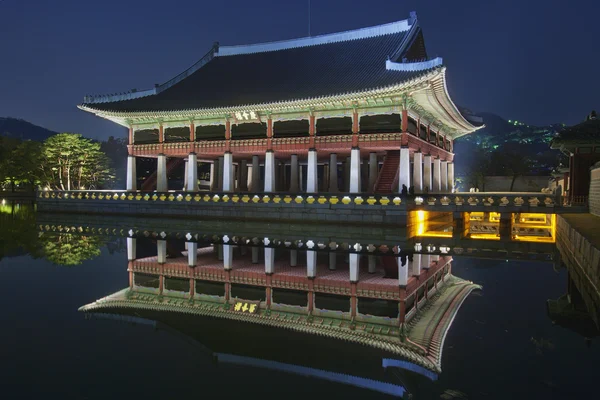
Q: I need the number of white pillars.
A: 13